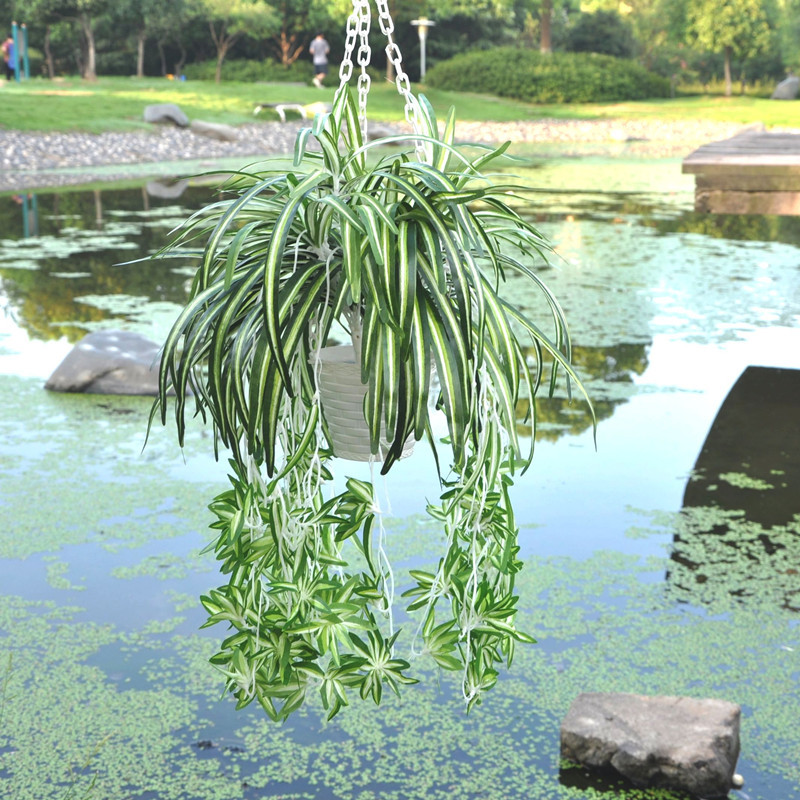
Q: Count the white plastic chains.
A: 3